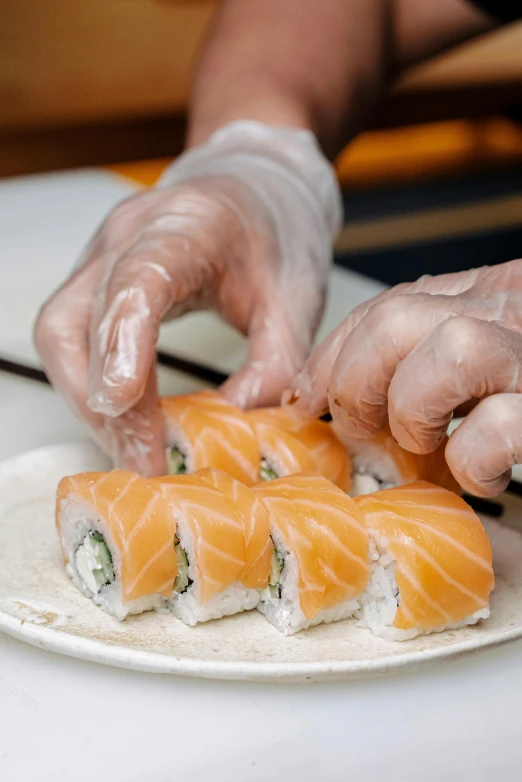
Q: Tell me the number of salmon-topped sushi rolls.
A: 7